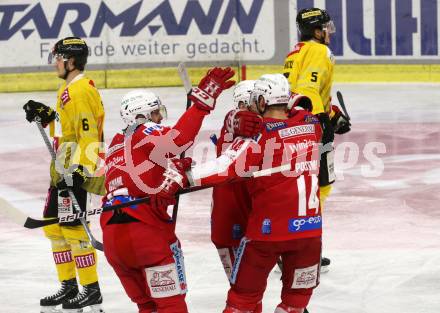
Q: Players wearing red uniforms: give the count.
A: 3